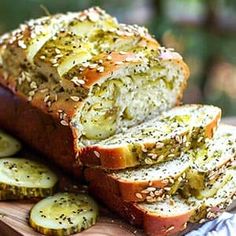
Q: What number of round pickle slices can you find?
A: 3